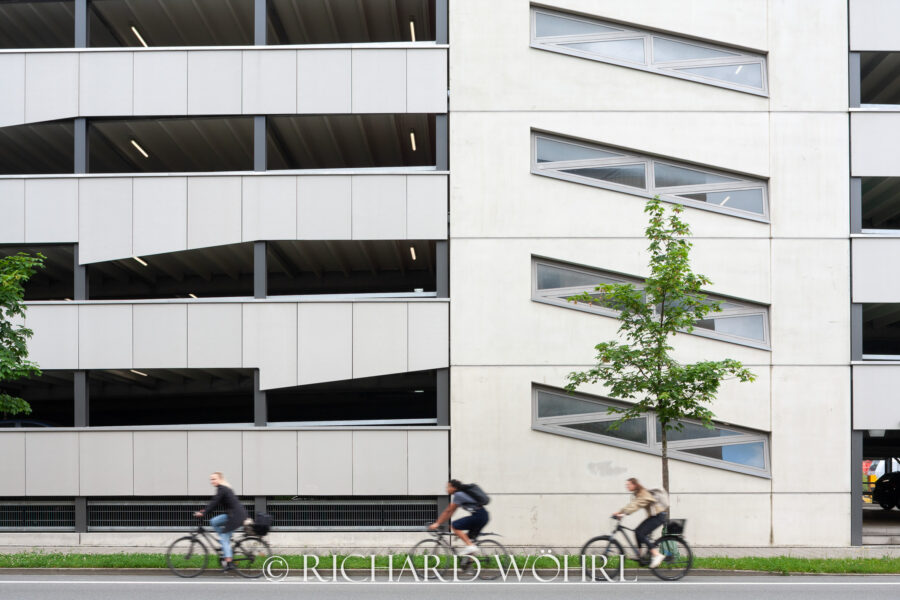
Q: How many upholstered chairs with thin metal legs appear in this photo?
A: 0